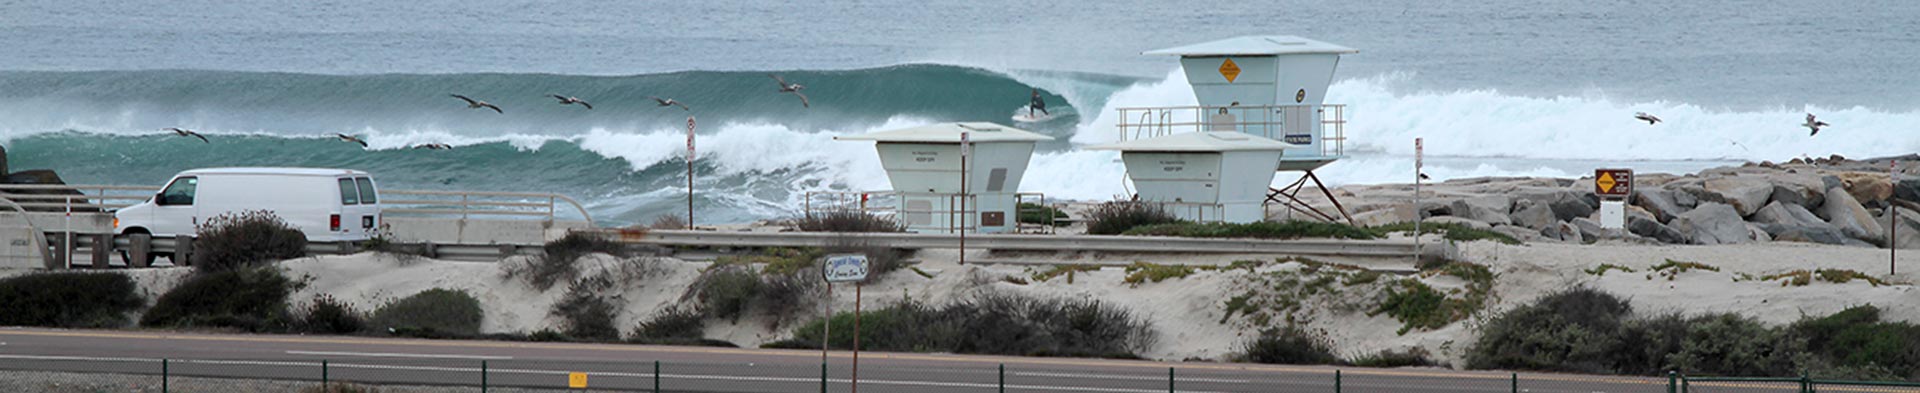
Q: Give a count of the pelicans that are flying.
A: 9